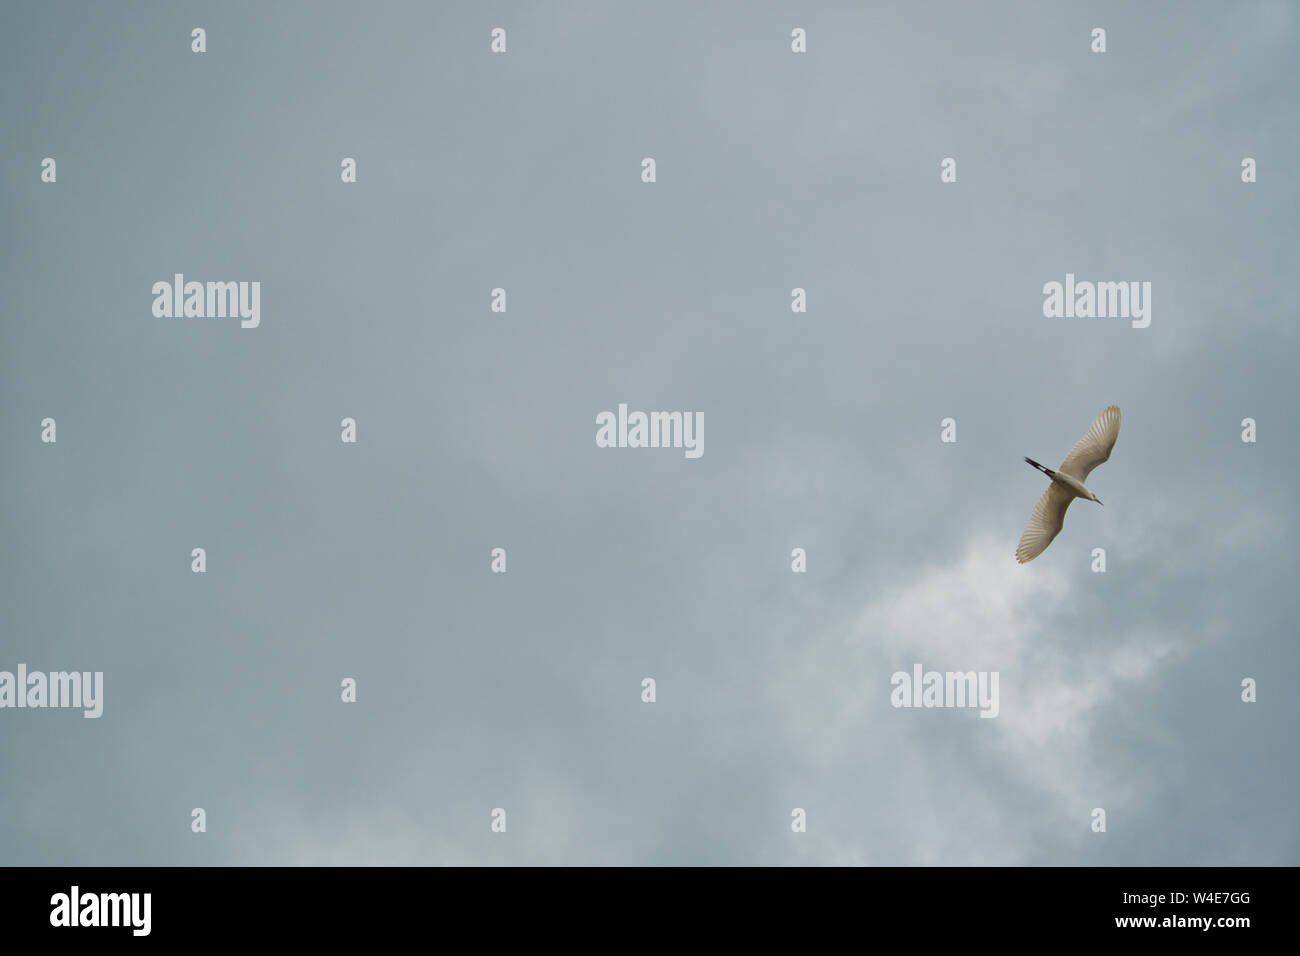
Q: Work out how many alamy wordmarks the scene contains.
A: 6